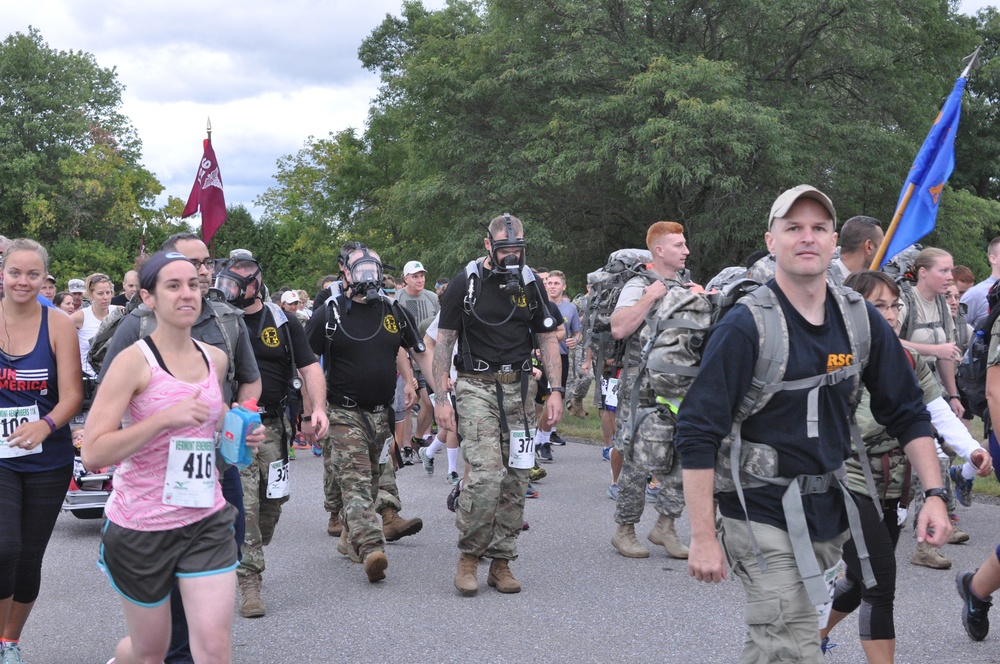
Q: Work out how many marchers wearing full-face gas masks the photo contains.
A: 3